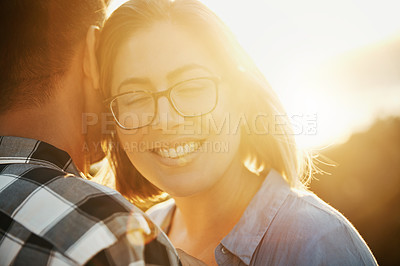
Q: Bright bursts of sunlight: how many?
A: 1